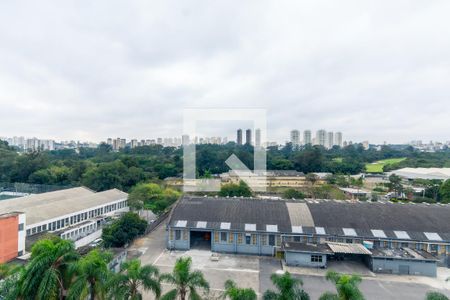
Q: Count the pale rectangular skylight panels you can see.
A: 11